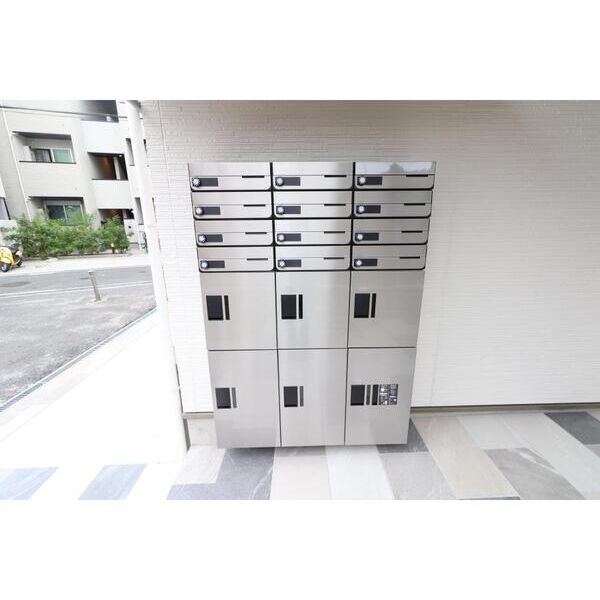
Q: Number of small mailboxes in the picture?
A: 12